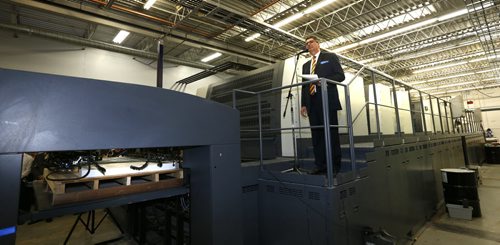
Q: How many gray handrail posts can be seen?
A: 12